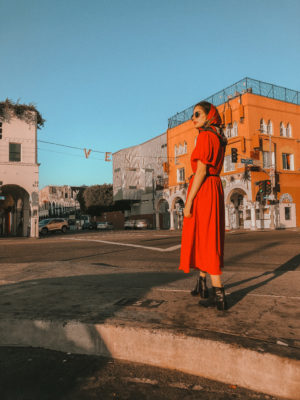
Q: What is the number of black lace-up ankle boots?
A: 2